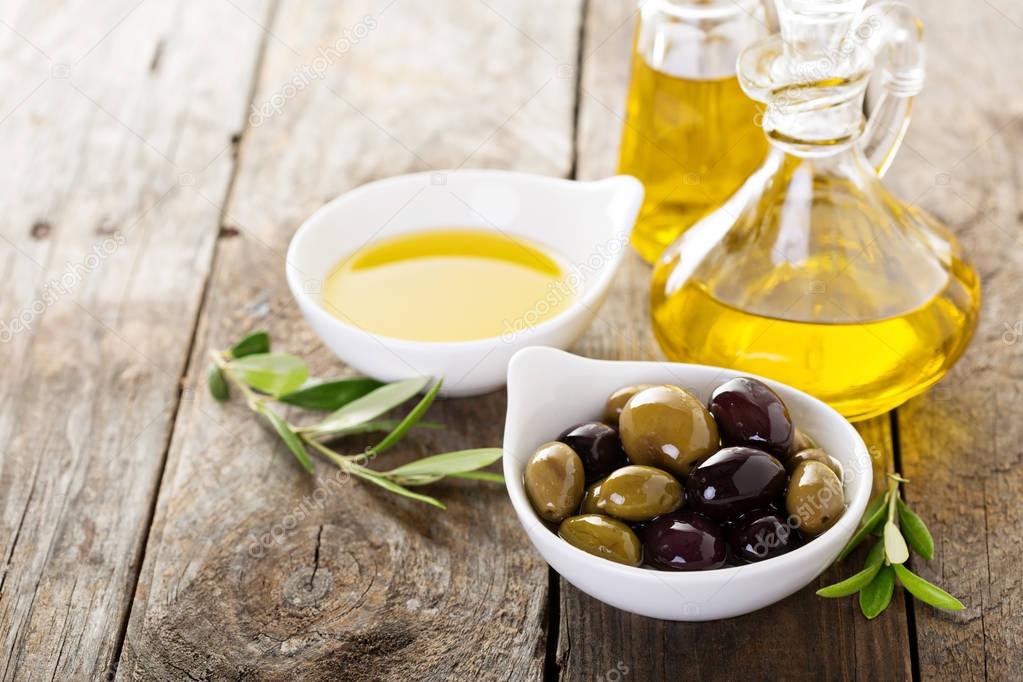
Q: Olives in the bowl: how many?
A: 14